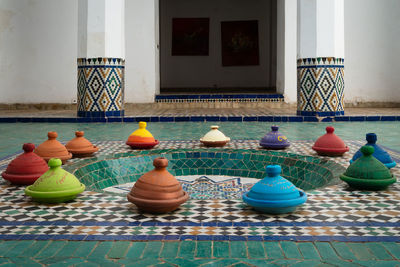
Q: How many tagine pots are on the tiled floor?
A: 12